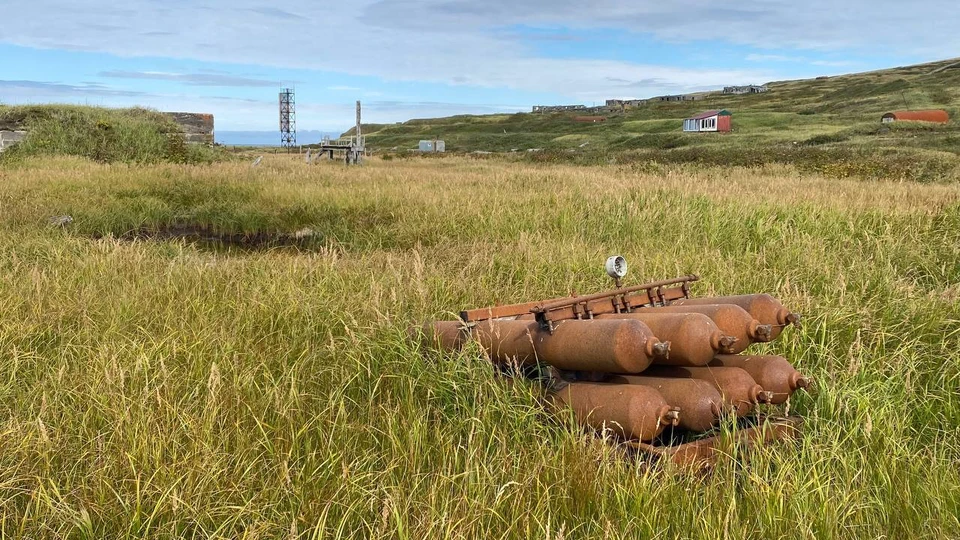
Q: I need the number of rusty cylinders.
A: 8